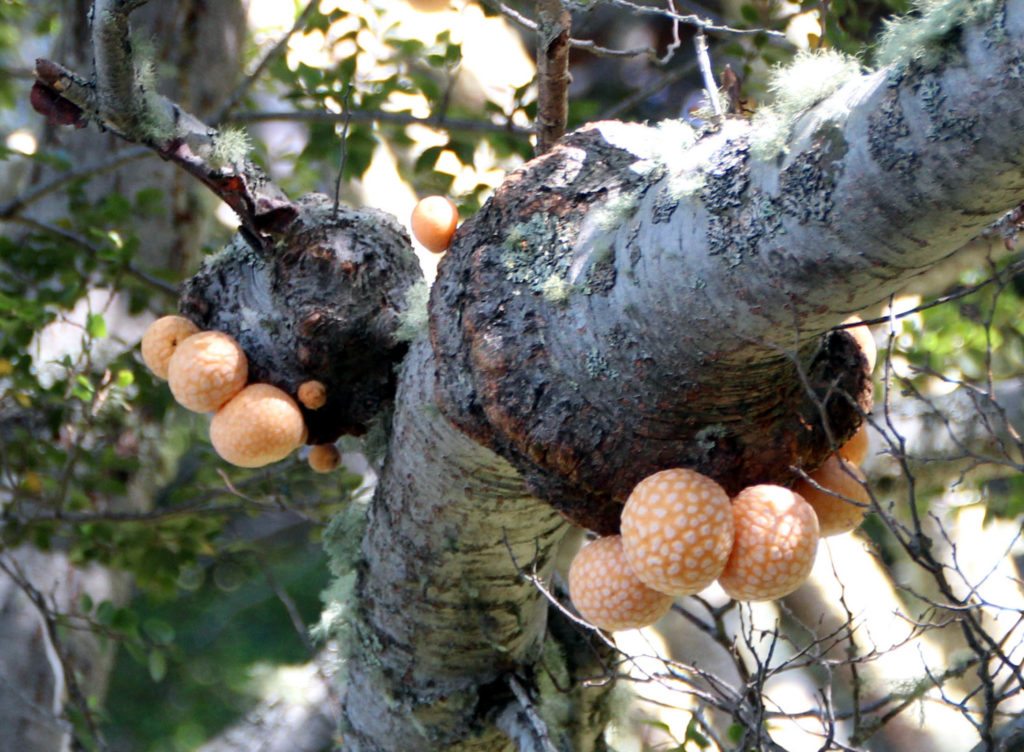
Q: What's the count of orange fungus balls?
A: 12